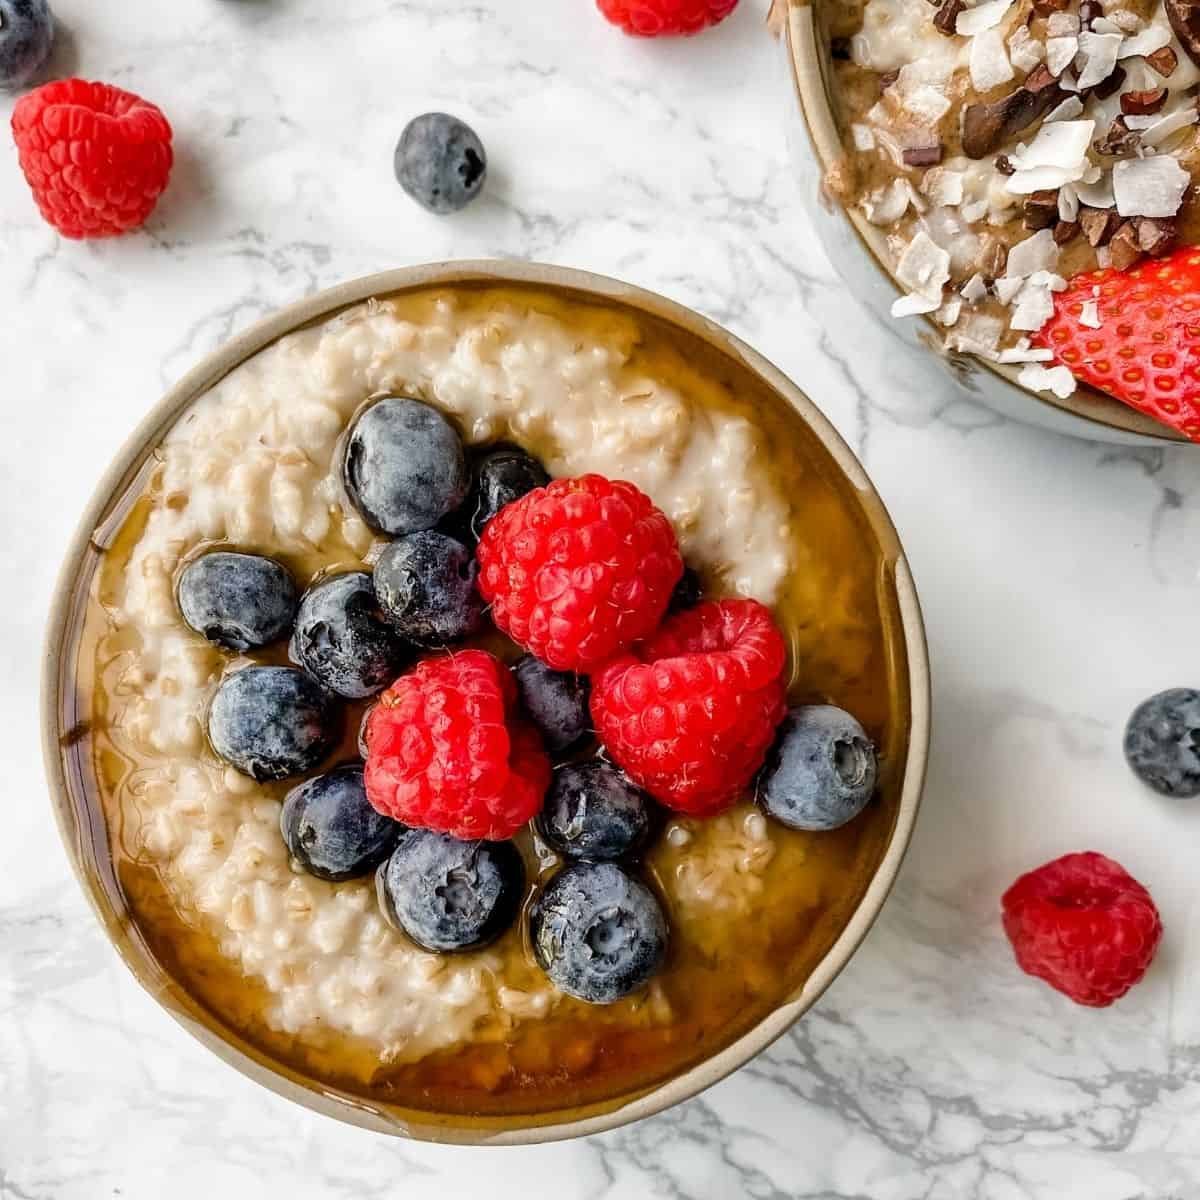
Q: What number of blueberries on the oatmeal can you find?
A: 13